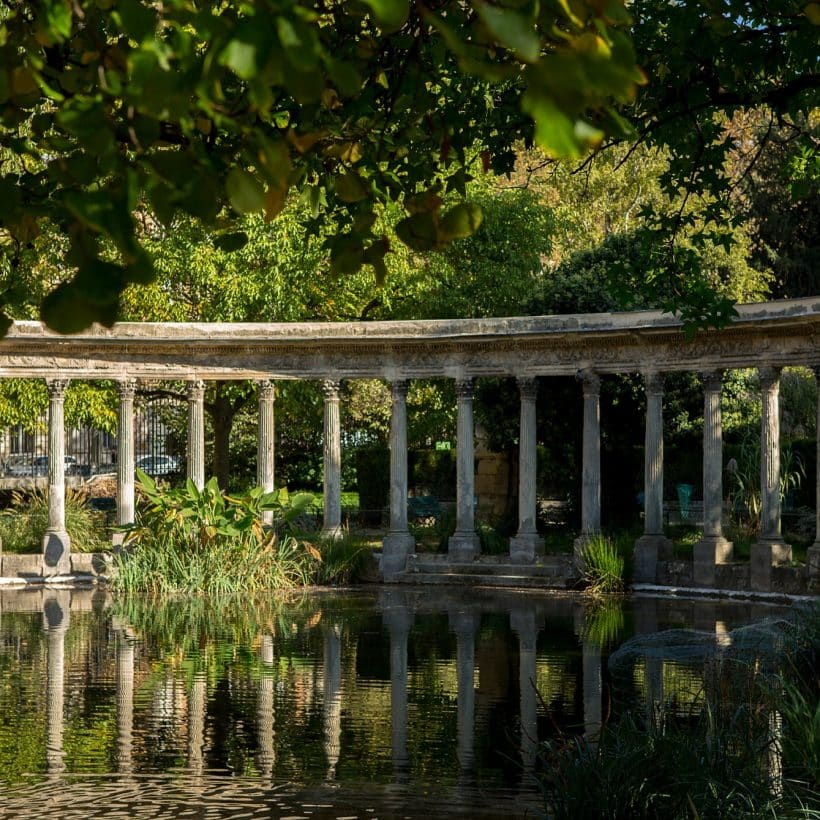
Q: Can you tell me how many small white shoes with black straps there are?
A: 0